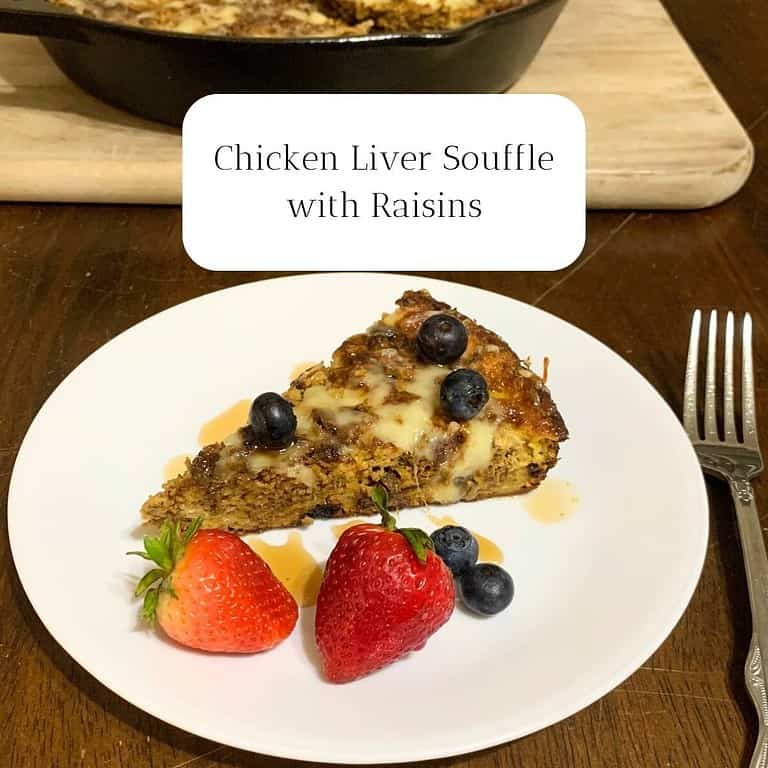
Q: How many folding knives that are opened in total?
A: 0